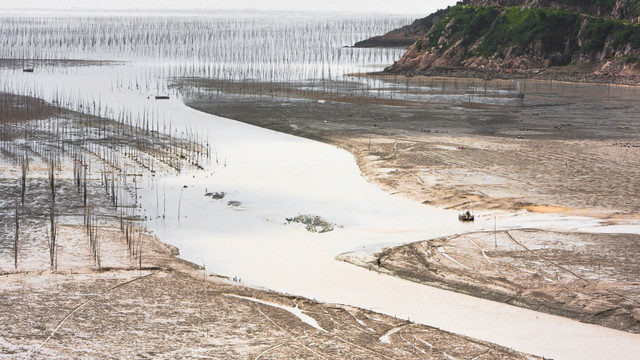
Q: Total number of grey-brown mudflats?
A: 3